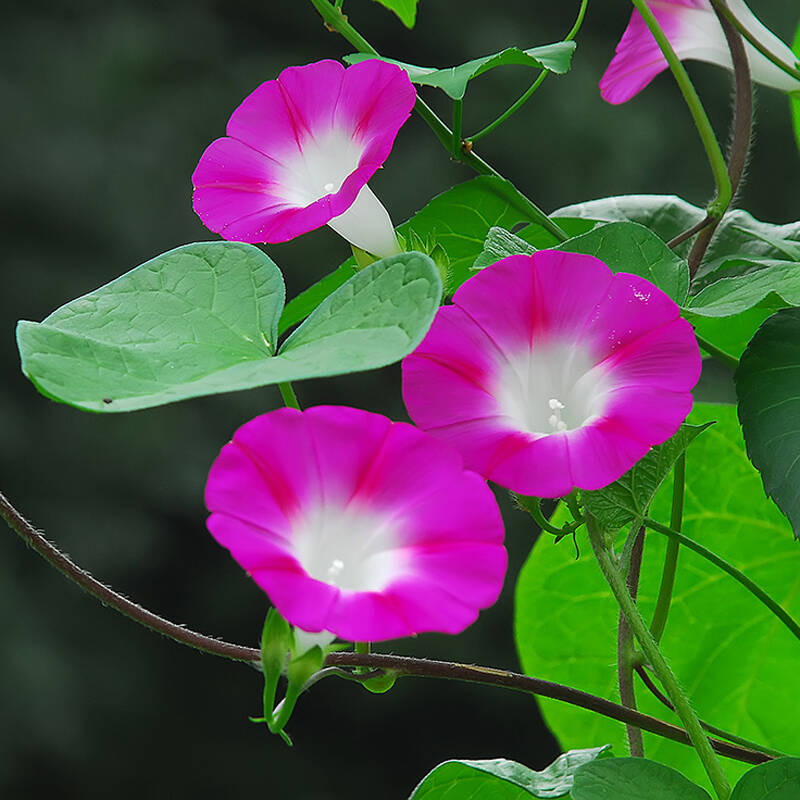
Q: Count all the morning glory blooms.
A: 4